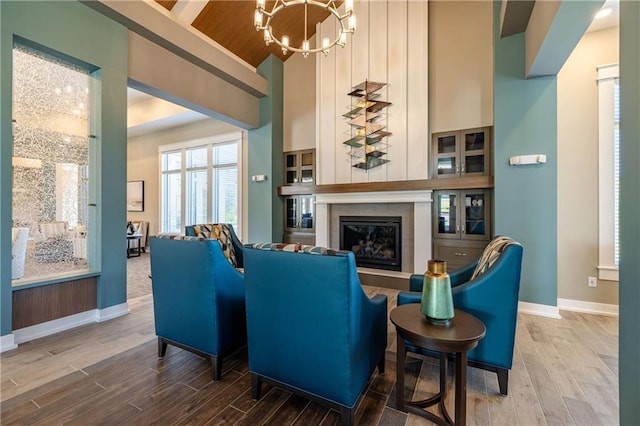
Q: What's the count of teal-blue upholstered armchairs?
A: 4